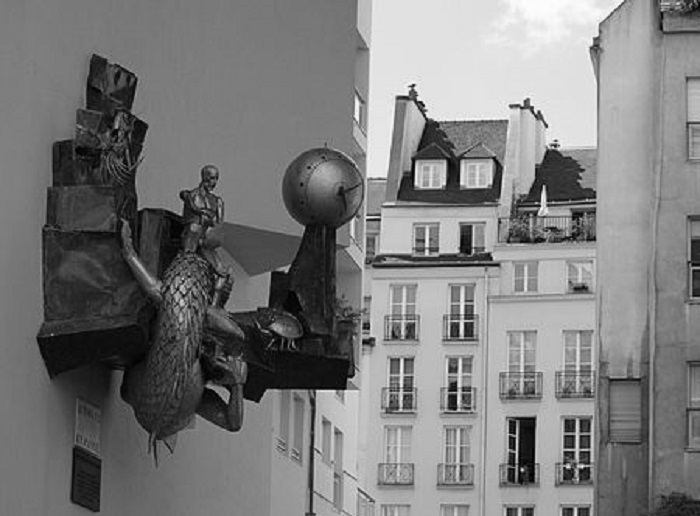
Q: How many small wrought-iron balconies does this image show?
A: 10